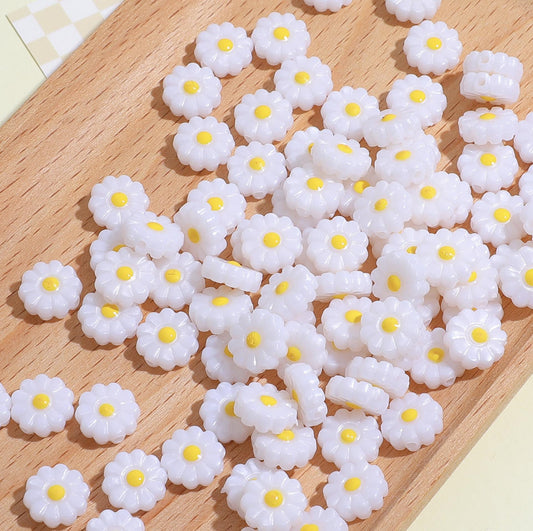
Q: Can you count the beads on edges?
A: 7